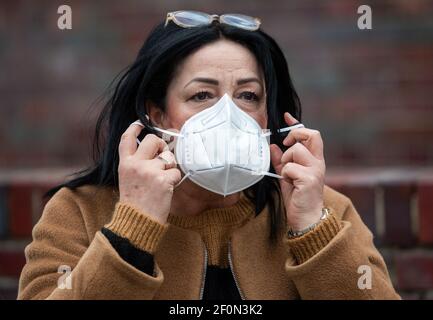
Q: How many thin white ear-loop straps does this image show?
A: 2